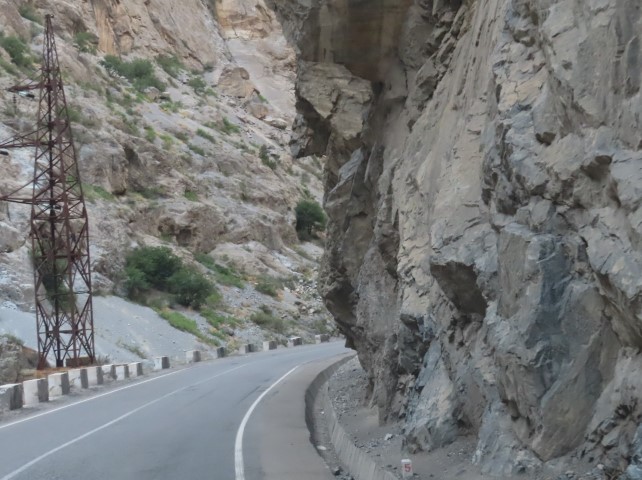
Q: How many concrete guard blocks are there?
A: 15